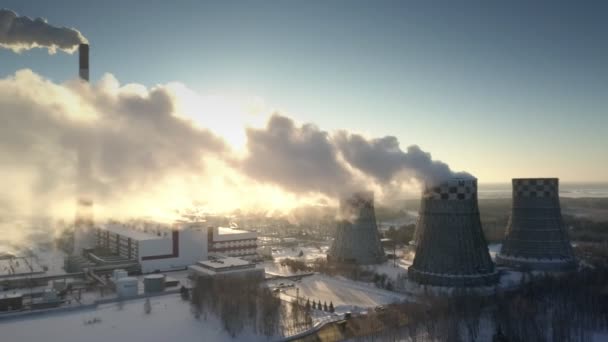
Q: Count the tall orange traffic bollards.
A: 0